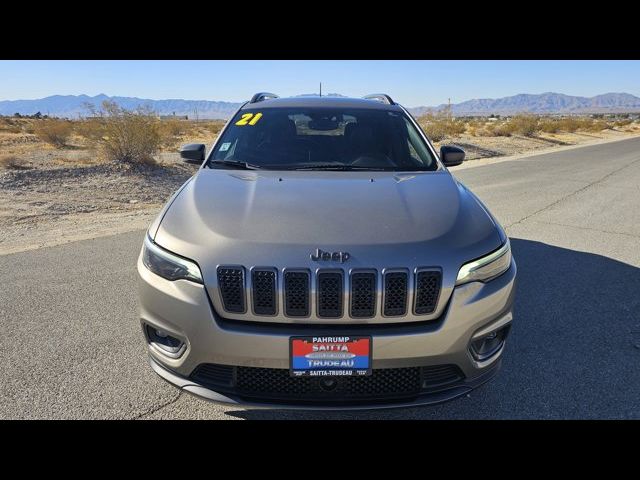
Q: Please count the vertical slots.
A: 7